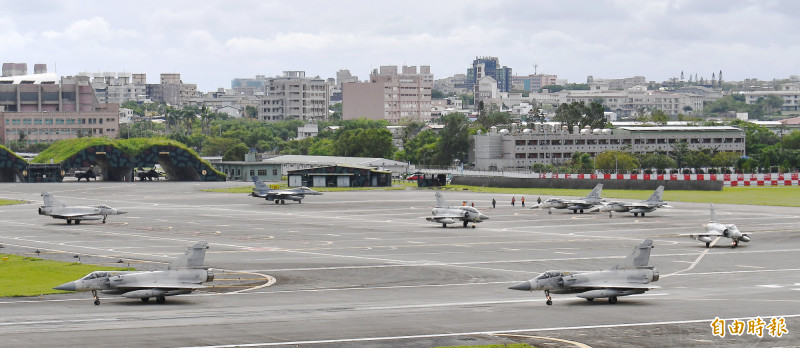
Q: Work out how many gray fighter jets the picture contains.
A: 8